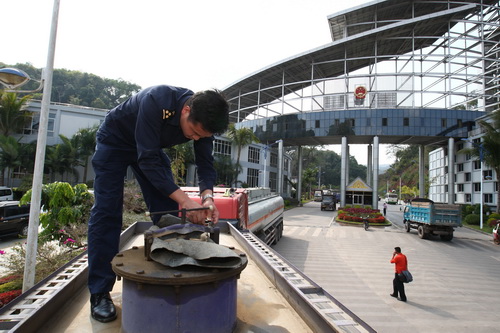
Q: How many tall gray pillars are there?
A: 8